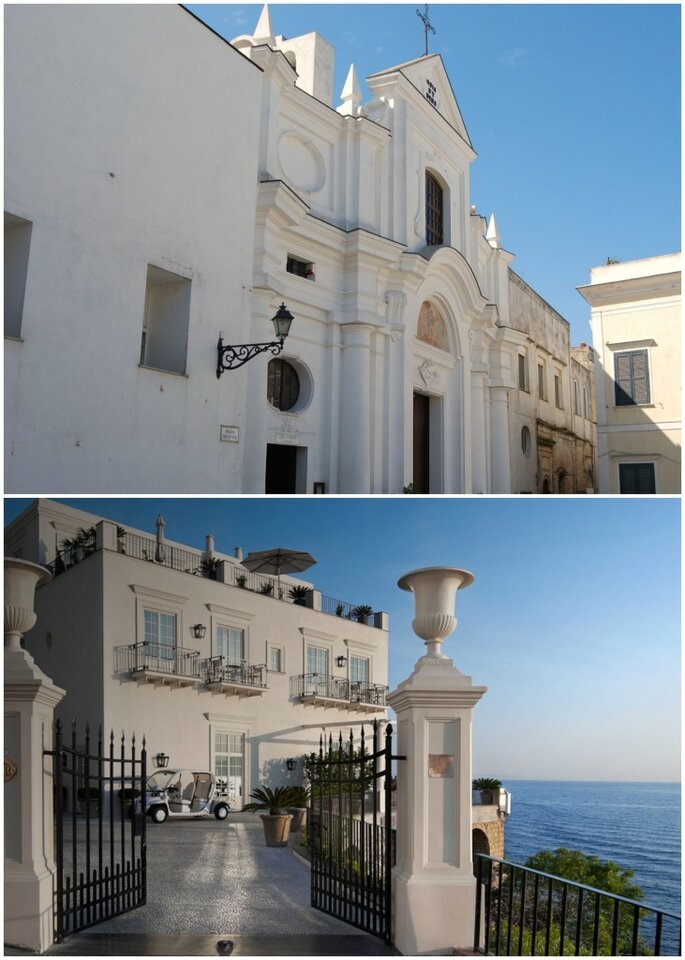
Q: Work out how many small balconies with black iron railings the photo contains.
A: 4